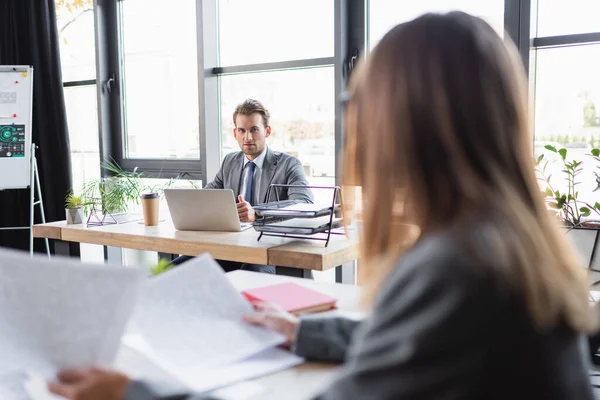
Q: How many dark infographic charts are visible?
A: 1